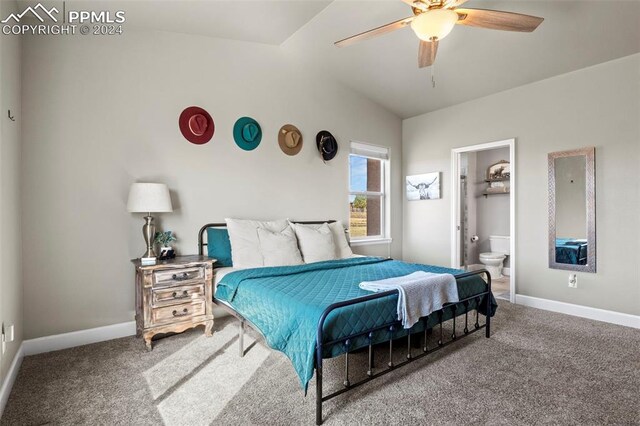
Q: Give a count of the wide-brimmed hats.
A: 4